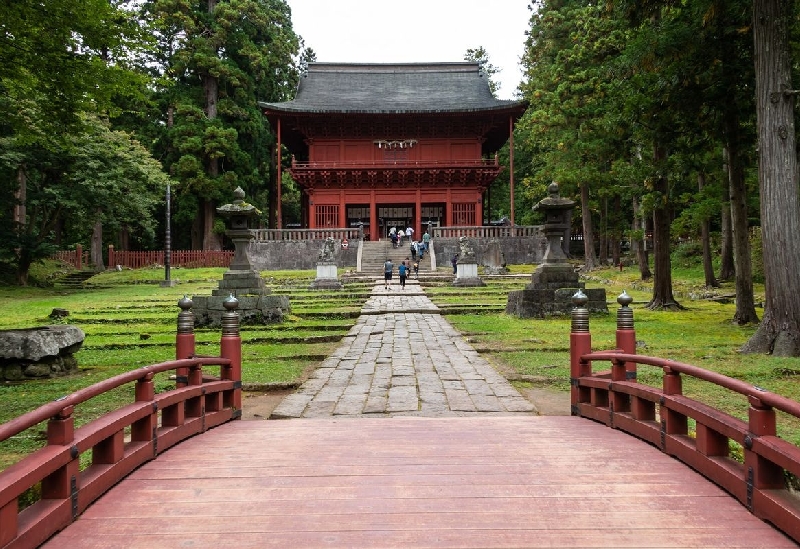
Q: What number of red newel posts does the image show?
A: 4